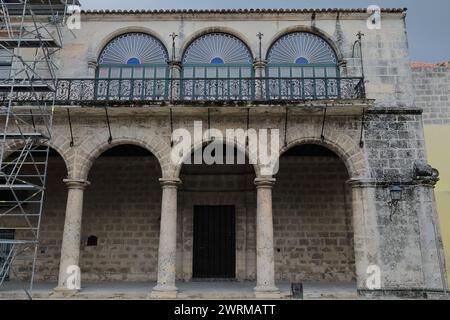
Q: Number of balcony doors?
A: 3